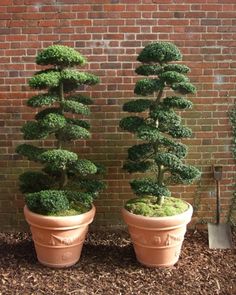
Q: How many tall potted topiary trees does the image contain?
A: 2